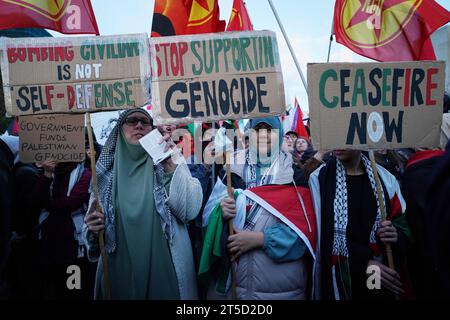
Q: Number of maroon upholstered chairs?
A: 0